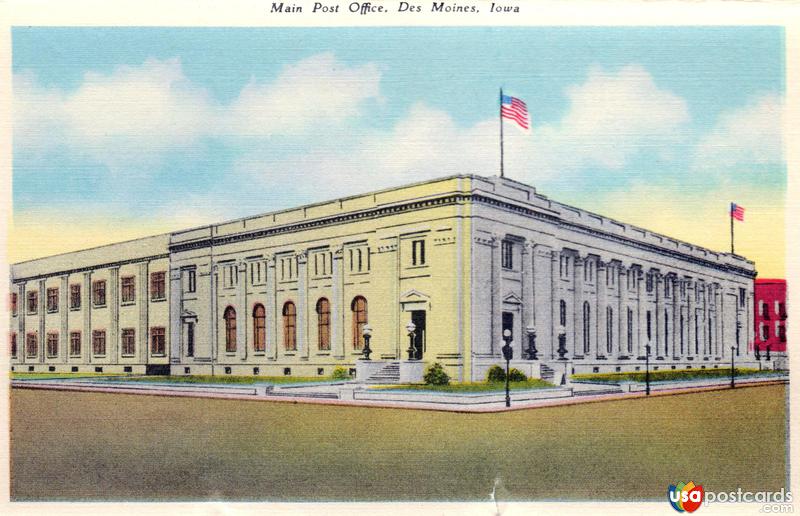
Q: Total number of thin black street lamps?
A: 3